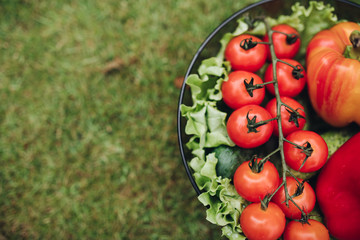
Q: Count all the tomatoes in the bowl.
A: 11